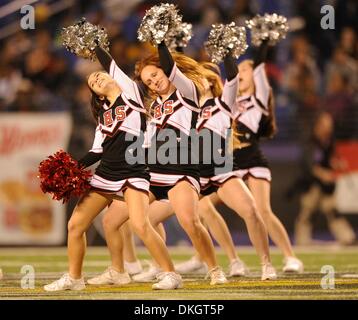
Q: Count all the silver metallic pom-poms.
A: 5